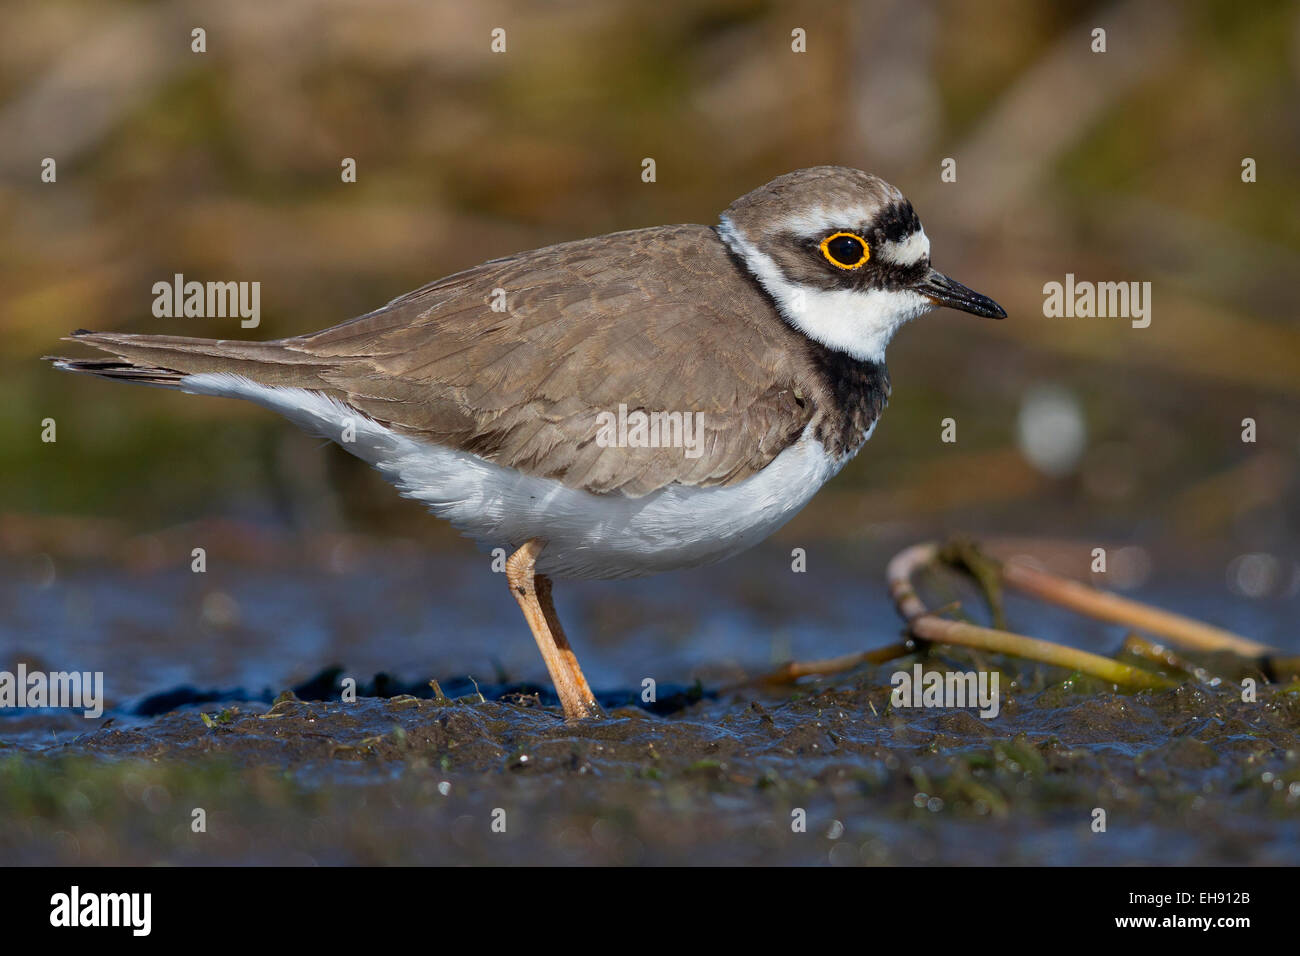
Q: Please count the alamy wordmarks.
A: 6